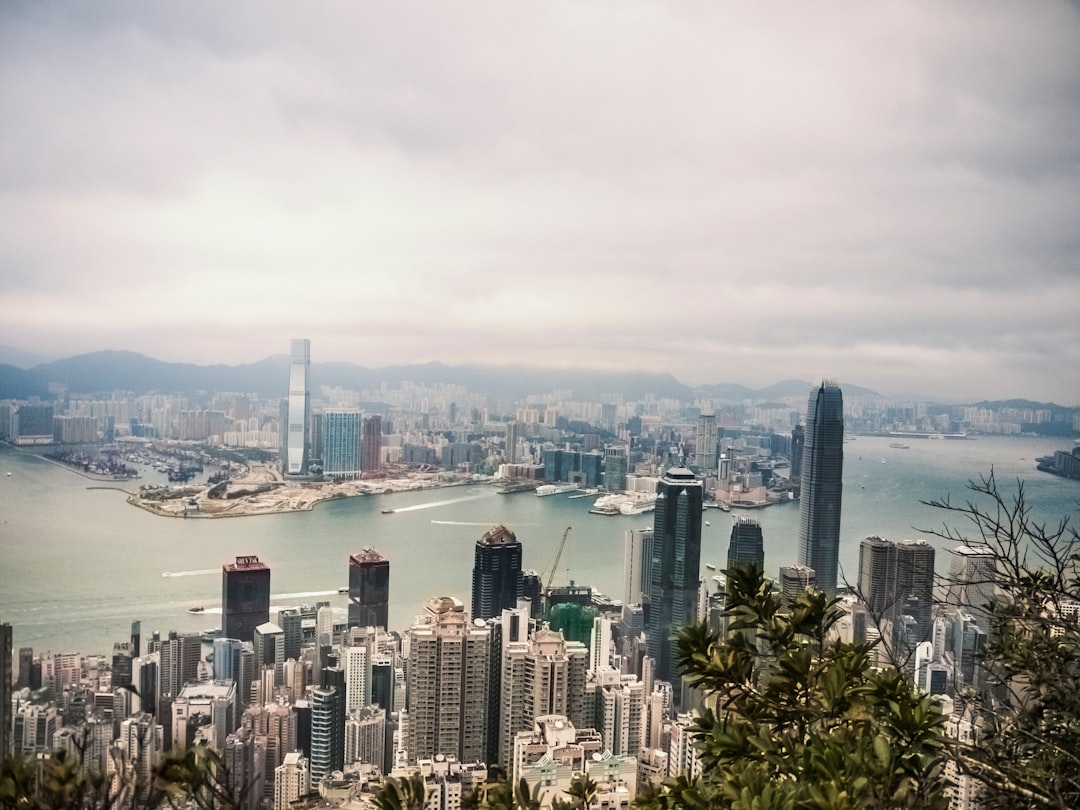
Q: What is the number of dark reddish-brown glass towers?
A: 2